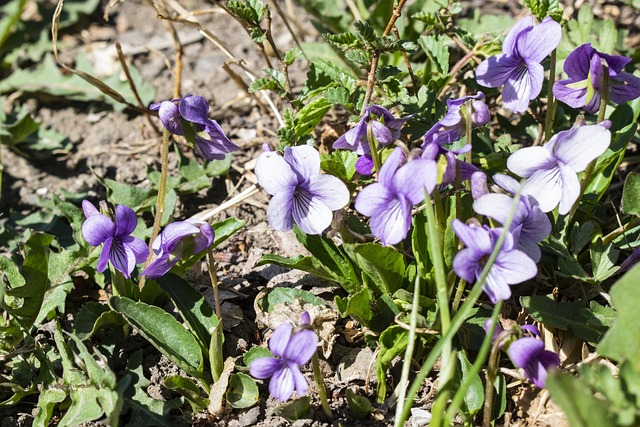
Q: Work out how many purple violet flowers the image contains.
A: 15